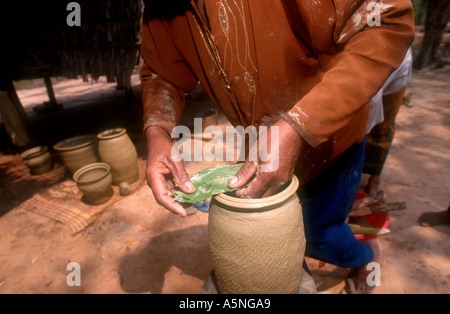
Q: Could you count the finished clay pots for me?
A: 4